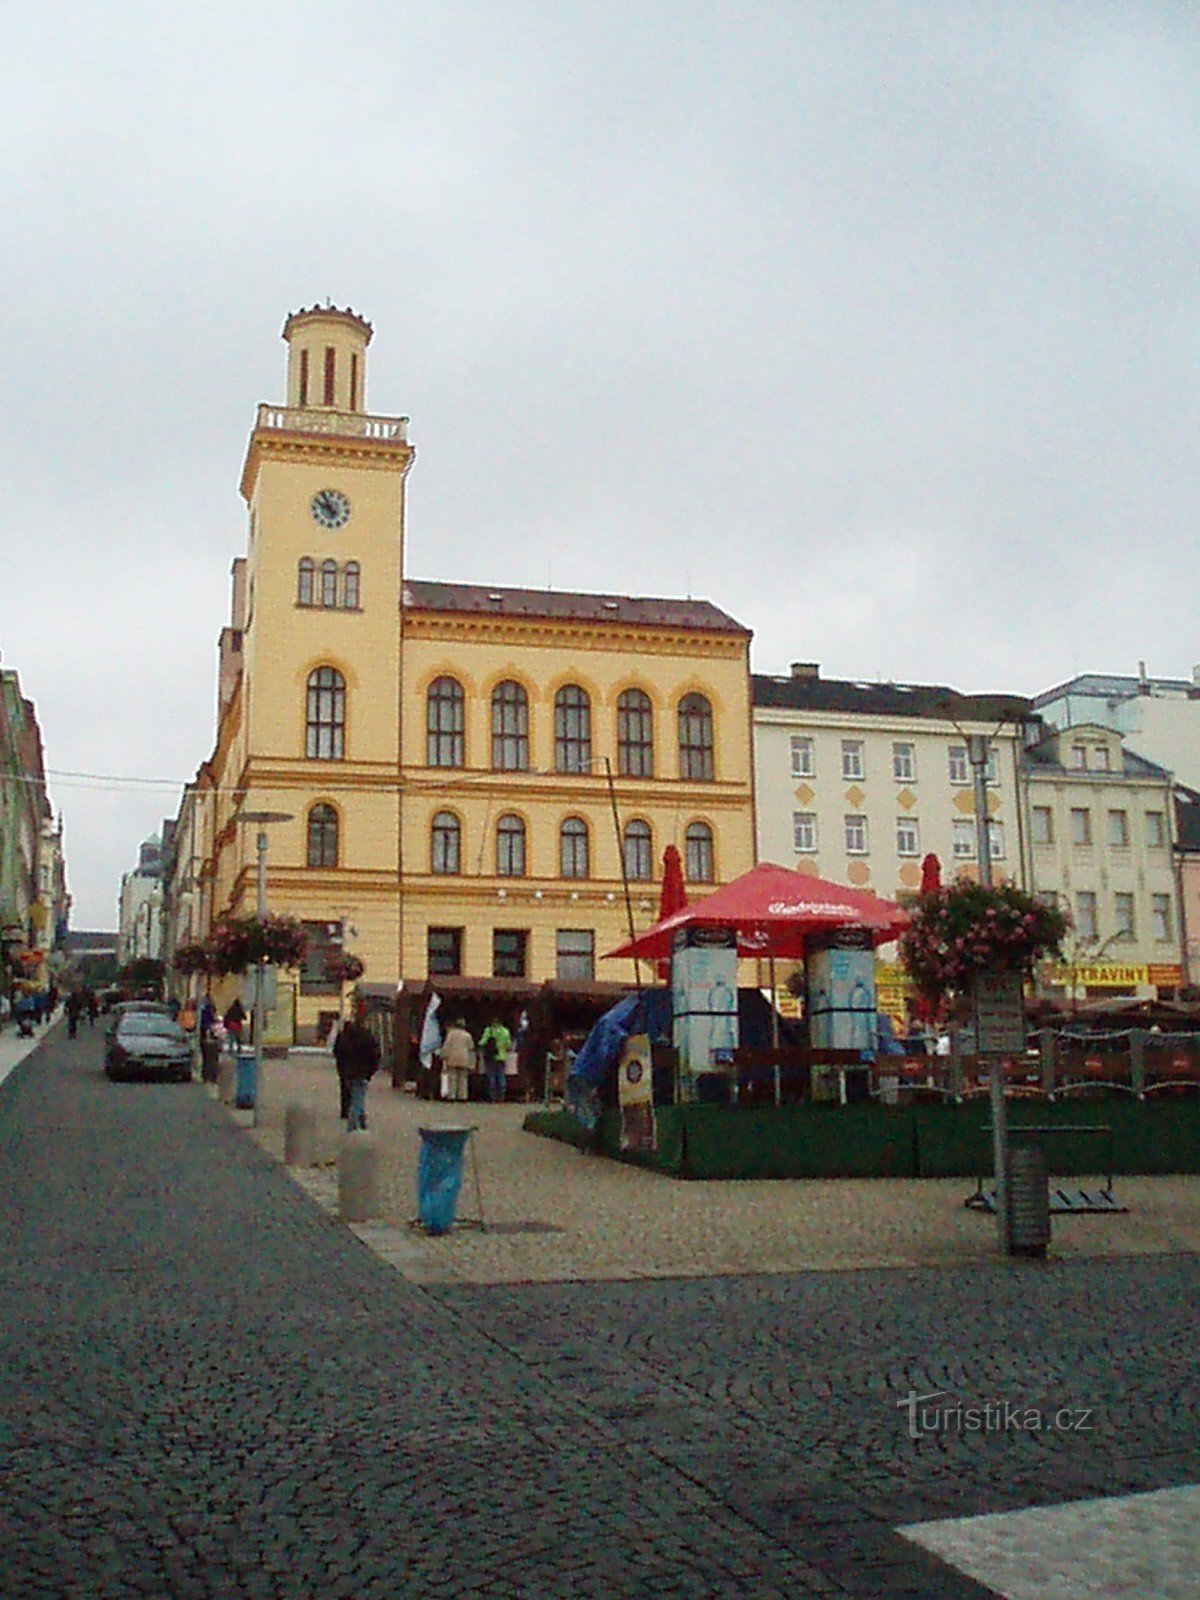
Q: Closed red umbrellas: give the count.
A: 2